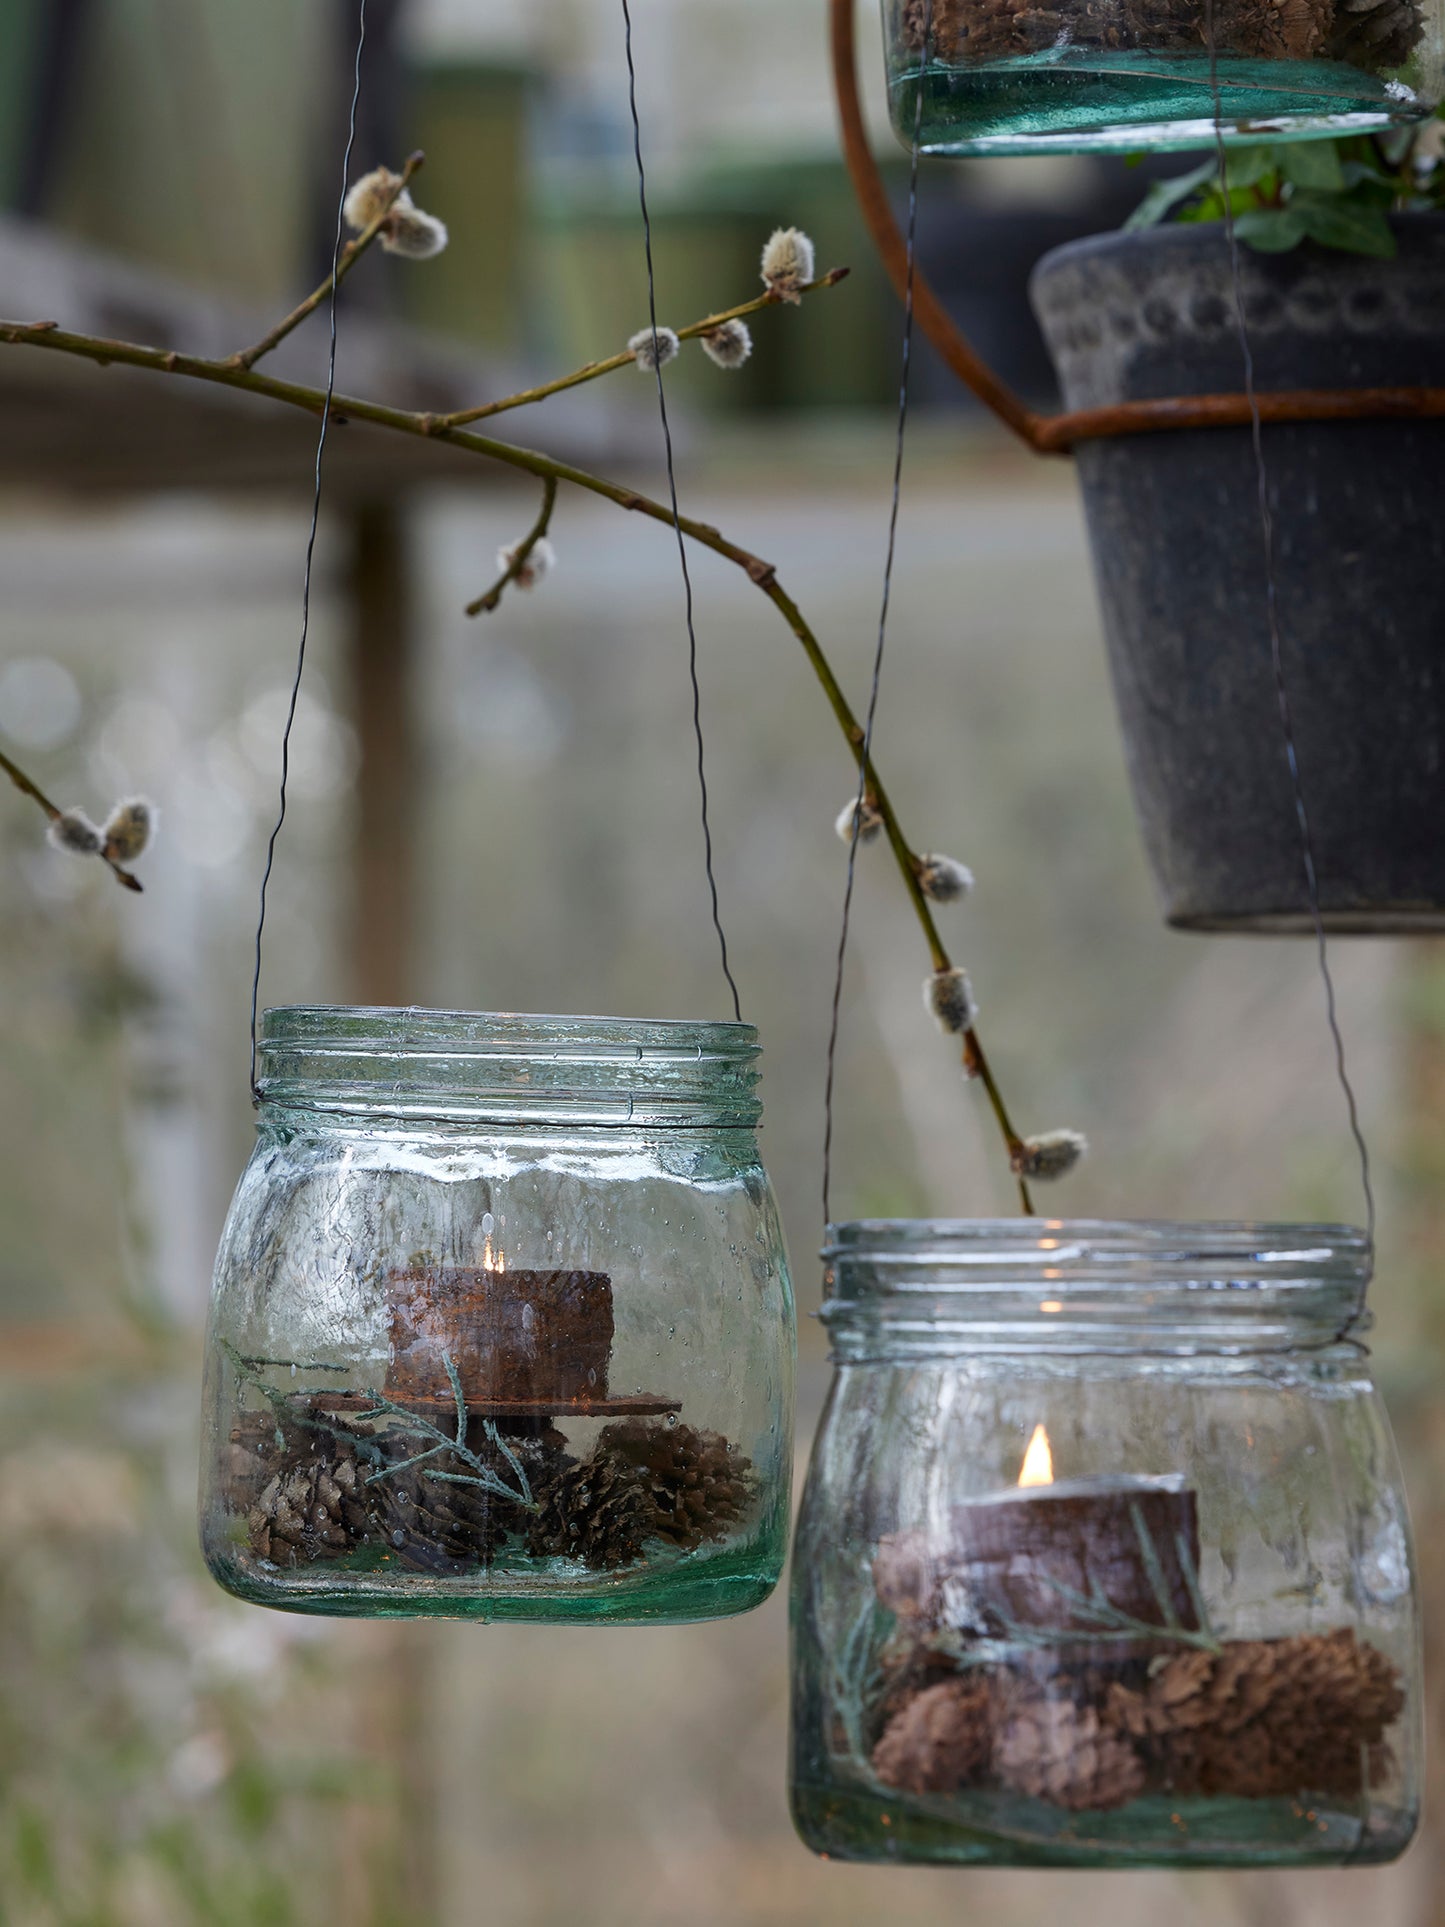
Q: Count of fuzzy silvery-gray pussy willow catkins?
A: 12